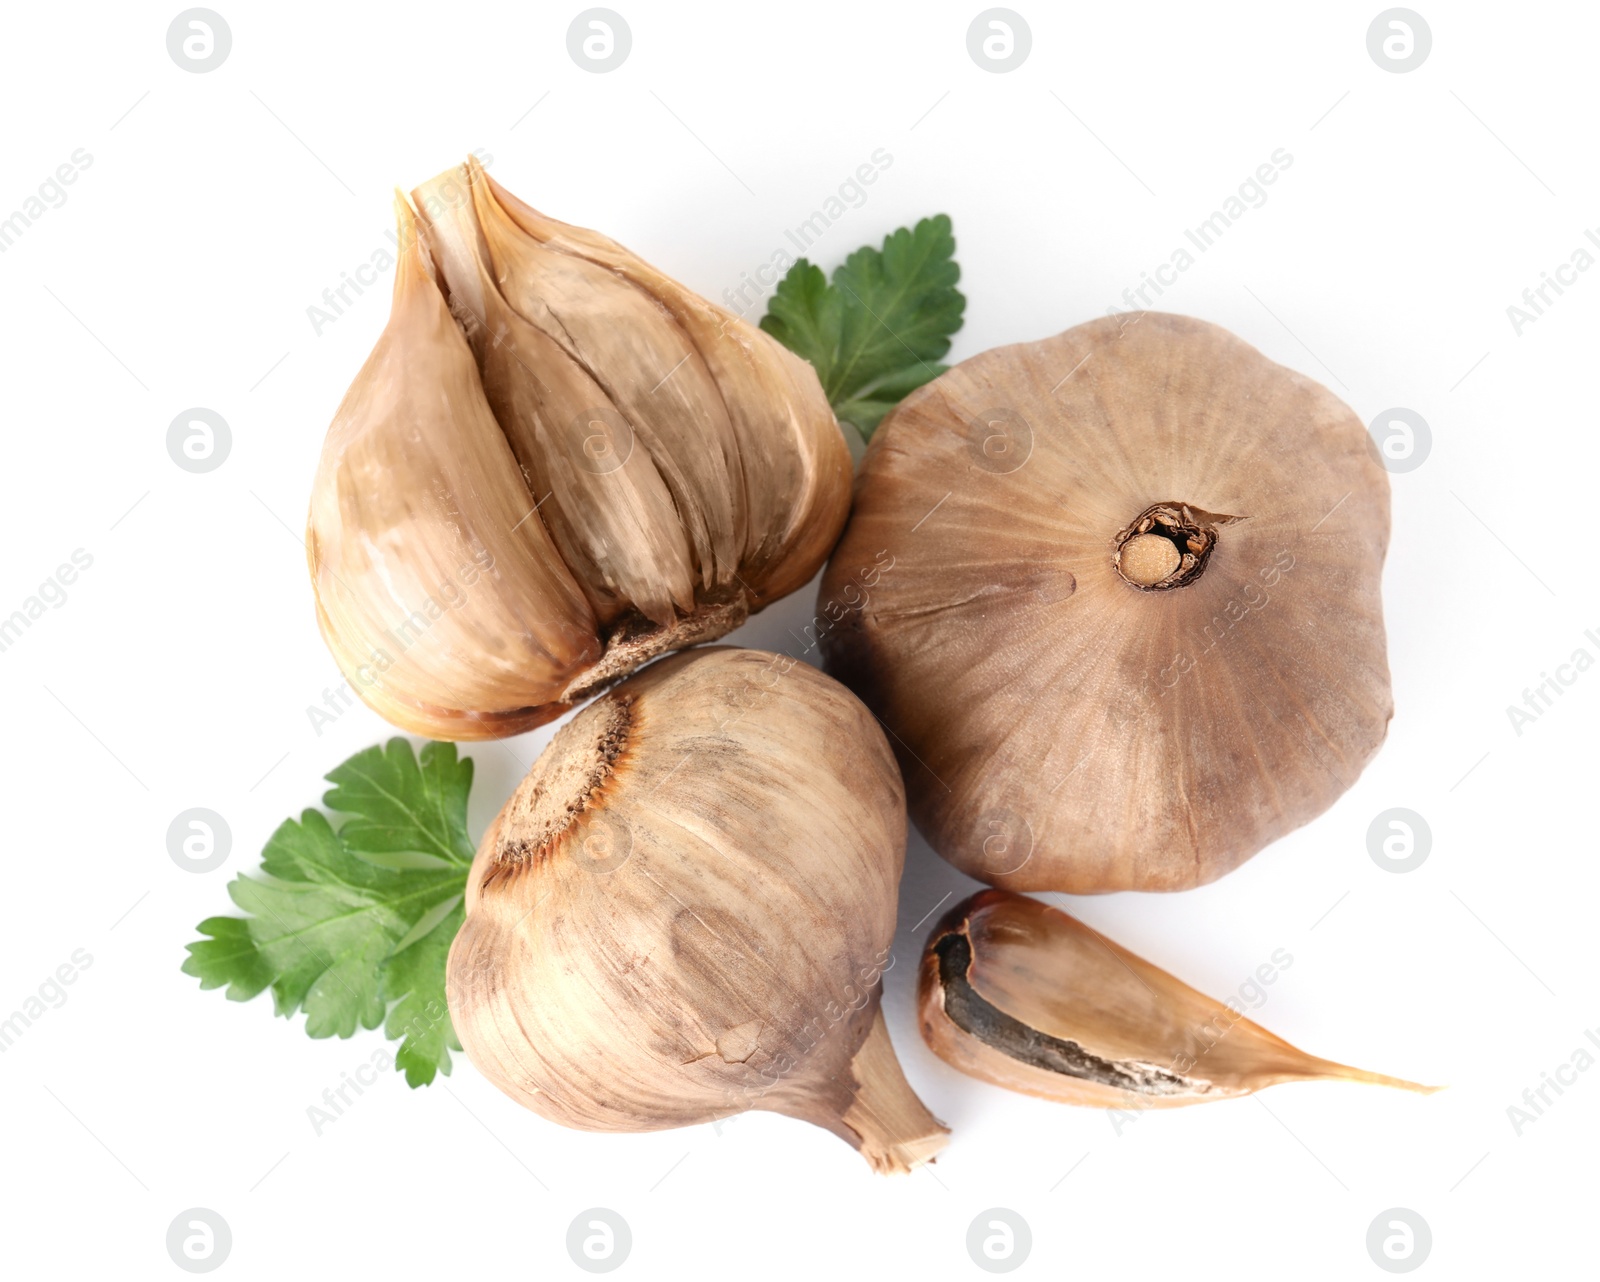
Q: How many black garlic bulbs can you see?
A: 3